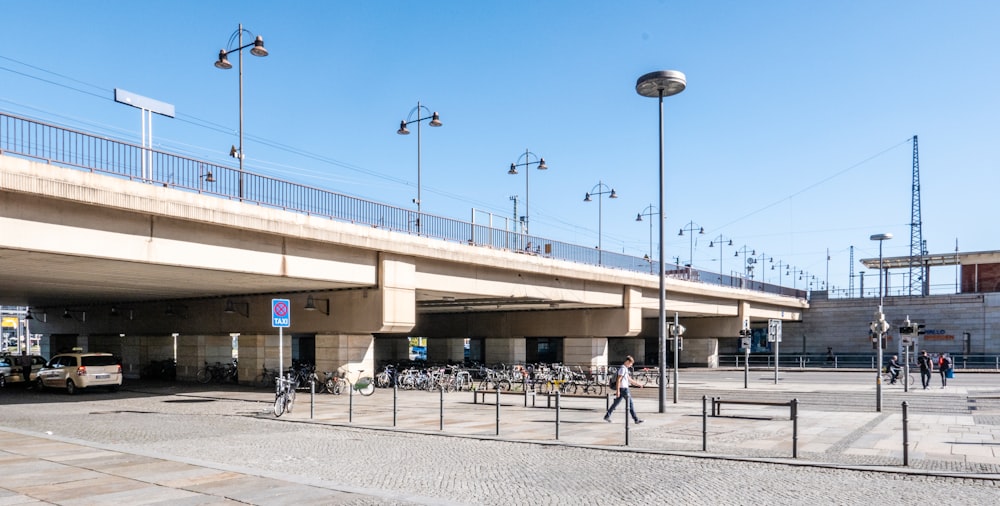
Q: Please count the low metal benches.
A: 3